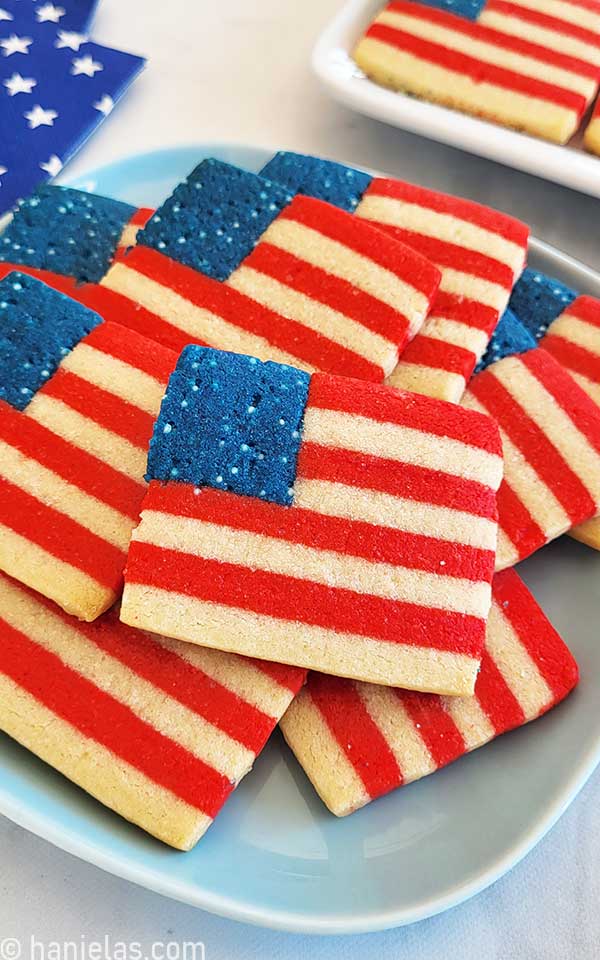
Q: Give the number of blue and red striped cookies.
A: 11